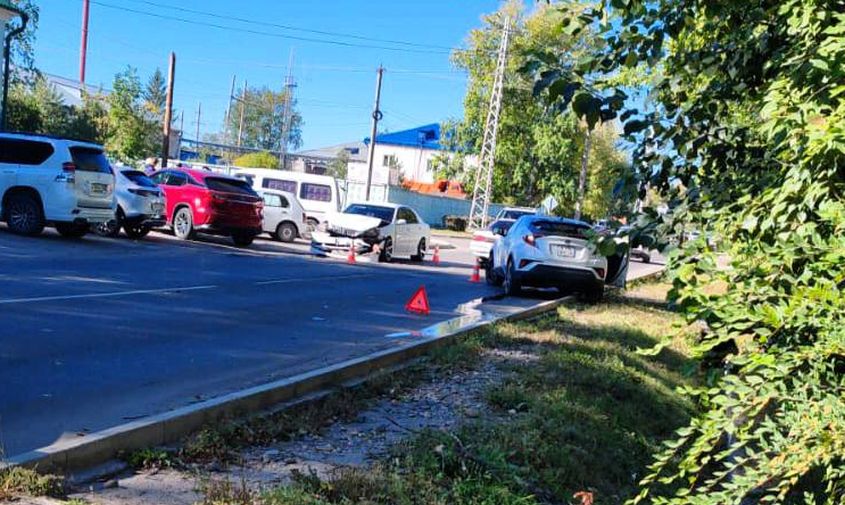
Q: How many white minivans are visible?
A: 1